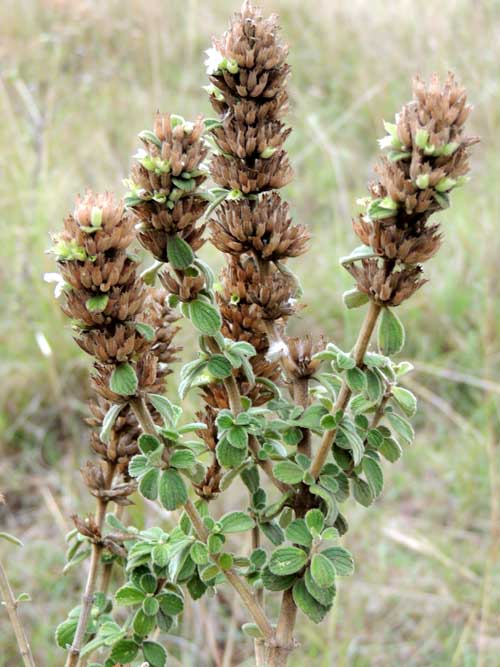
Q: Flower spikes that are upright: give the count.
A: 4